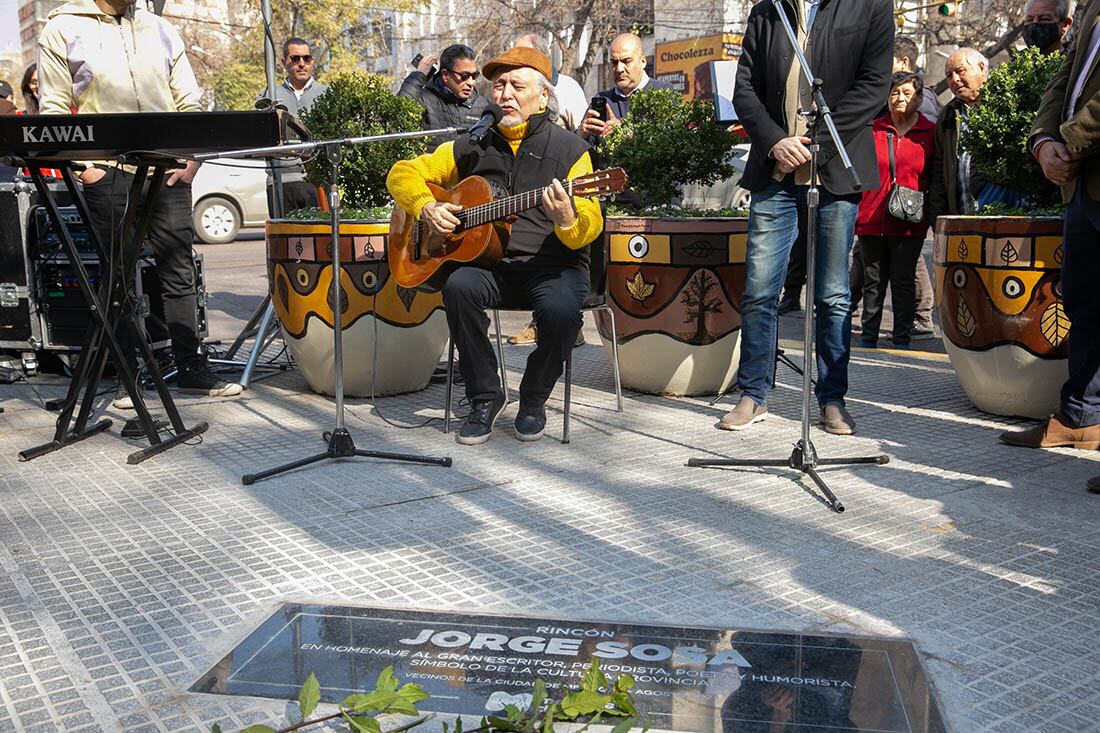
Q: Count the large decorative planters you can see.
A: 3